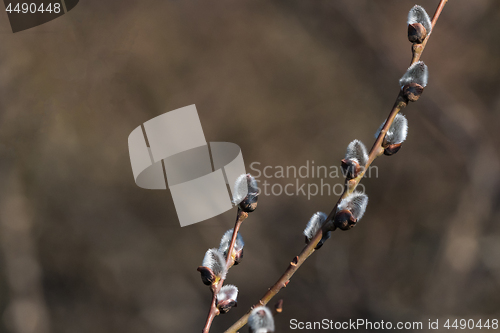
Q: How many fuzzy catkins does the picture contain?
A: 11